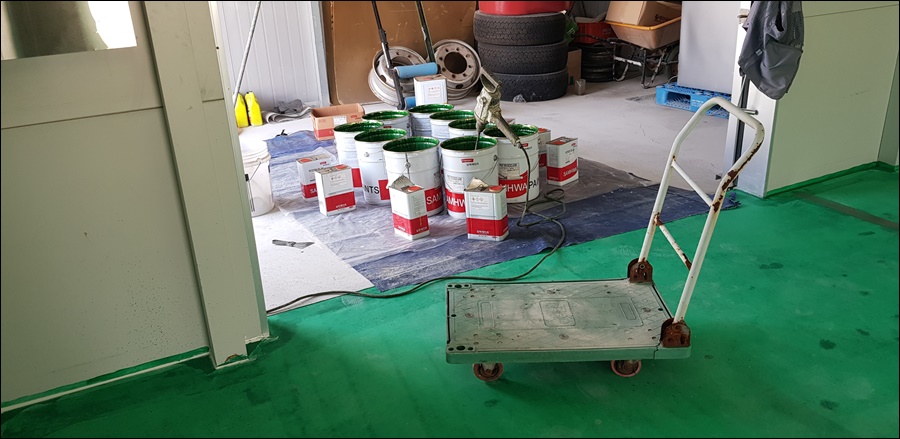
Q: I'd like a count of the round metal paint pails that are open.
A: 9